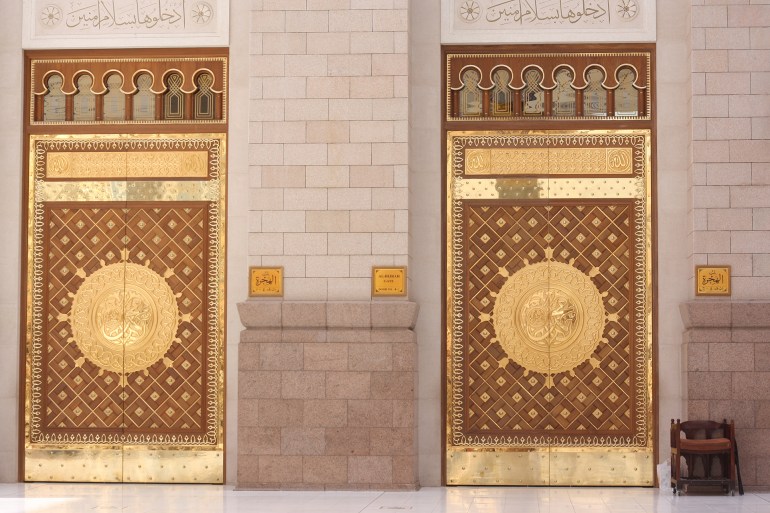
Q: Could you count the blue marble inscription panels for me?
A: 0